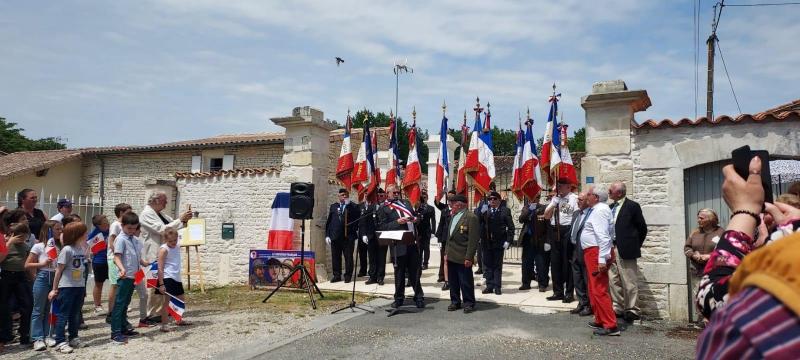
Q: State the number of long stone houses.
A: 1